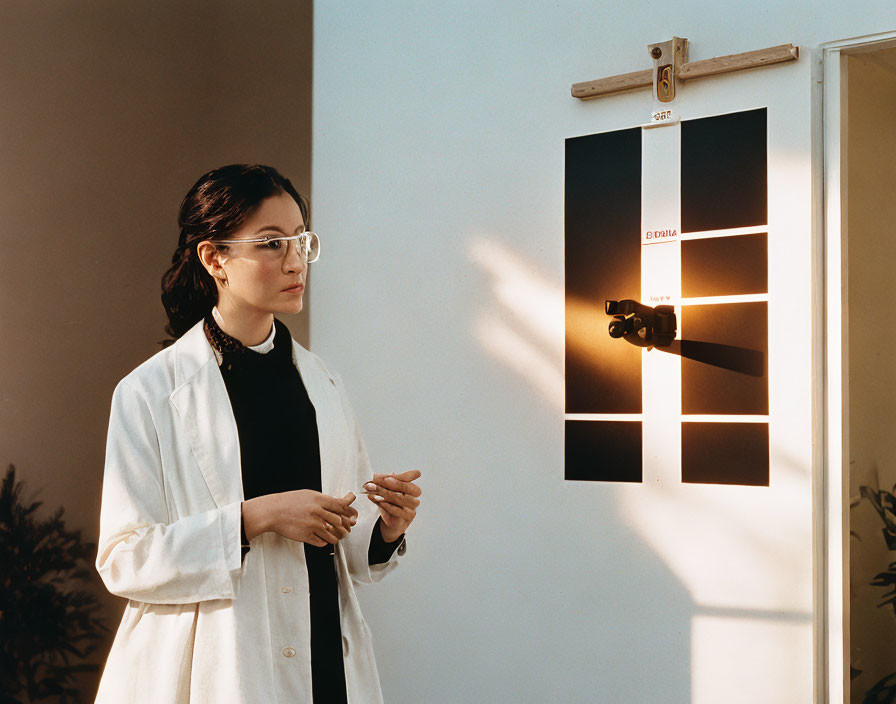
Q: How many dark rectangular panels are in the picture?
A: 6